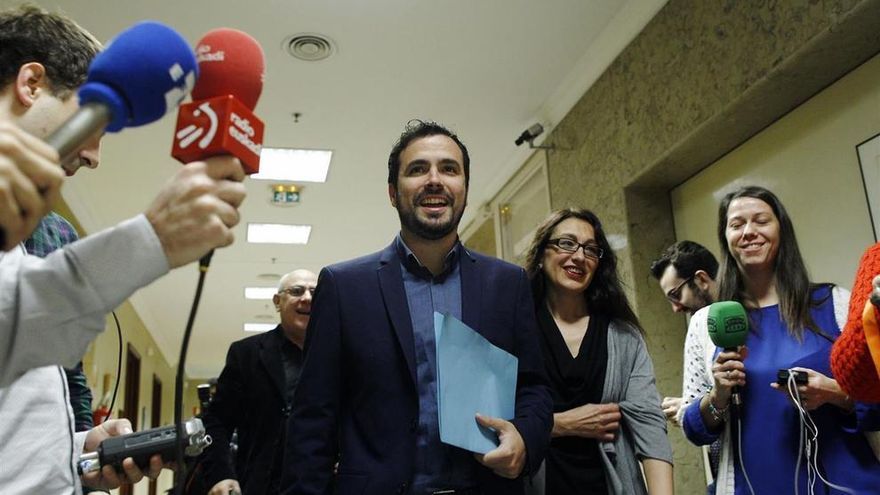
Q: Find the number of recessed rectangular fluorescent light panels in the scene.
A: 4